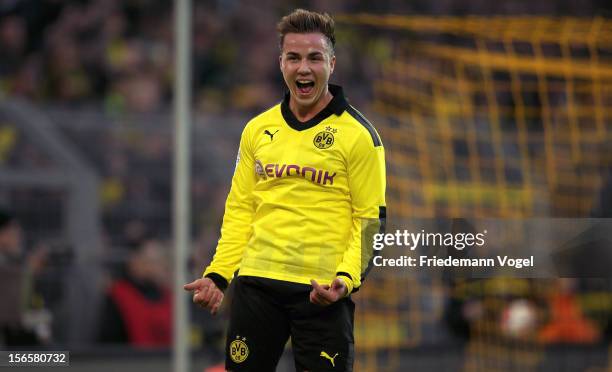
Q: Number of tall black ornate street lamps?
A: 0